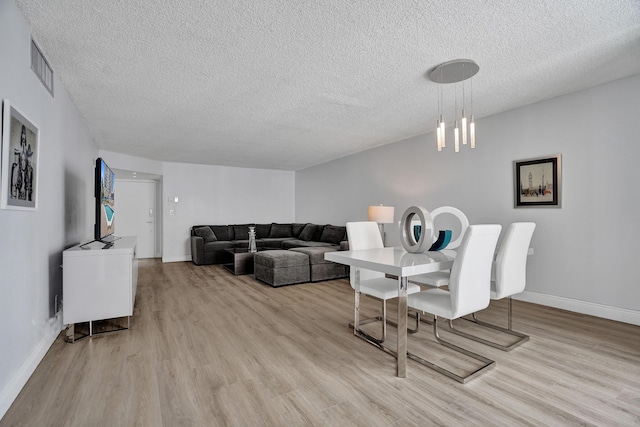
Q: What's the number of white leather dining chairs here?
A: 4